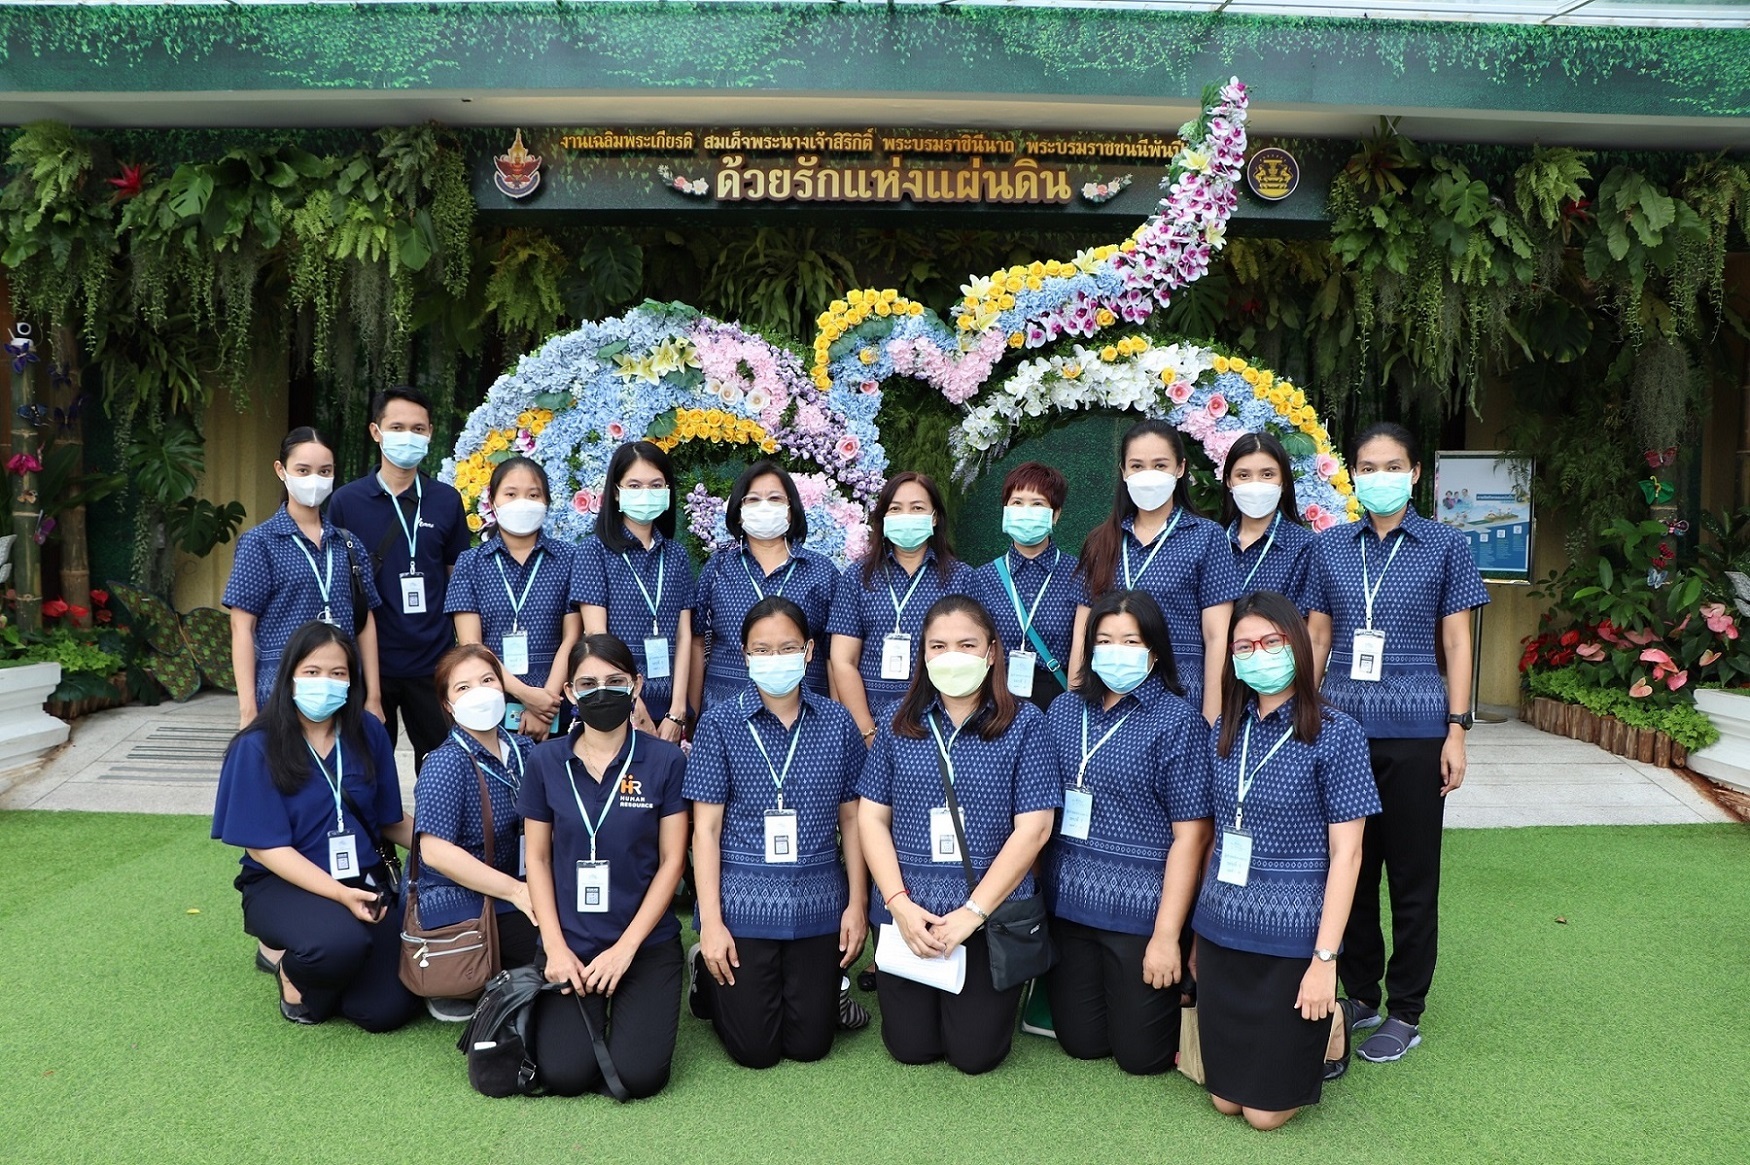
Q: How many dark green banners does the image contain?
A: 1